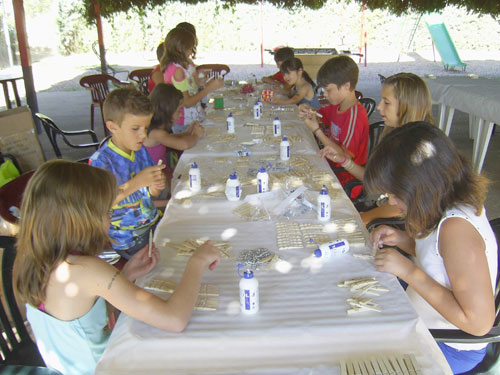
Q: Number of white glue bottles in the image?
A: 11